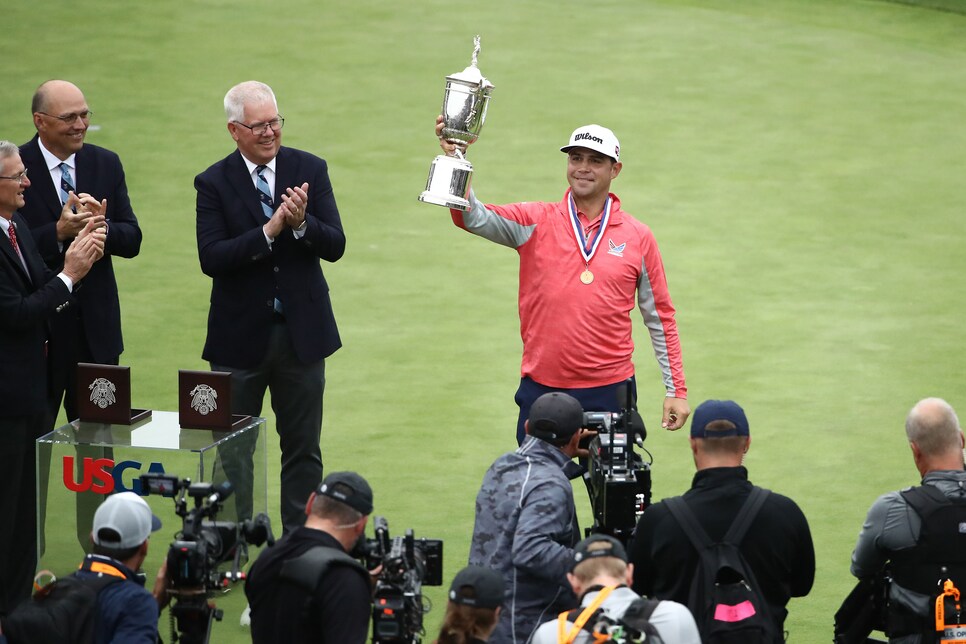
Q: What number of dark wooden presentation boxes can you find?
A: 2